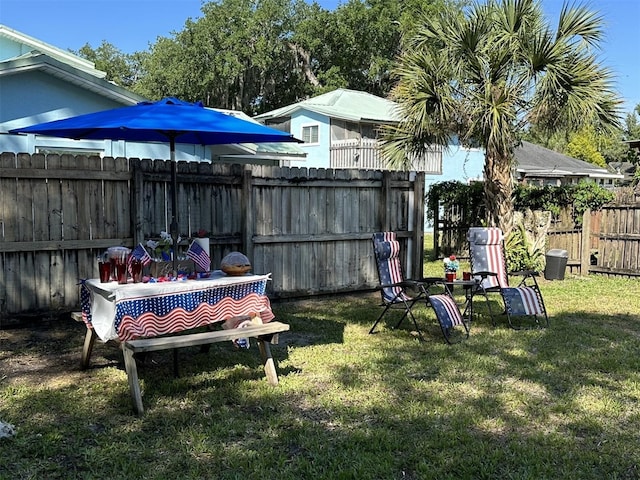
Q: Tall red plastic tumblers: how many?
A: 3